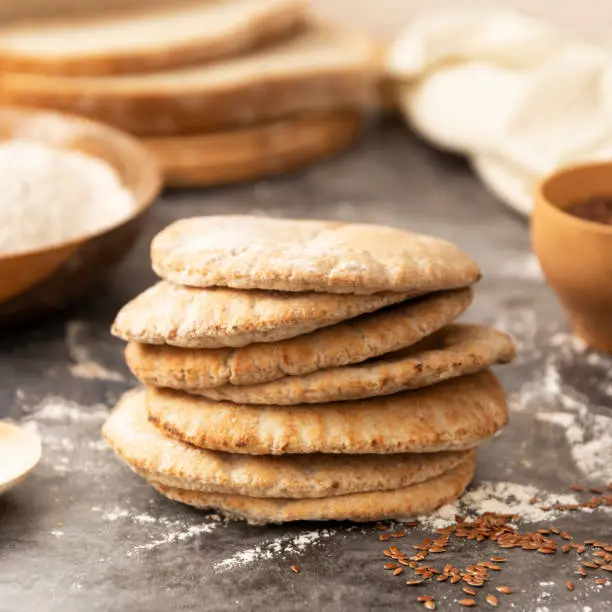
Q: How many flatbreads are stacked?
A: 7